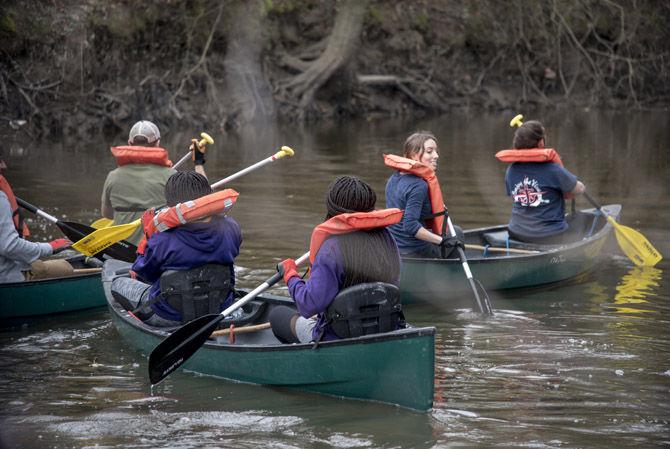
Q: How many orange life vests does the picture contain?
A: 6